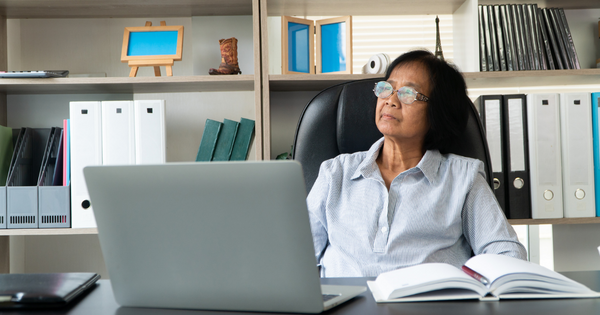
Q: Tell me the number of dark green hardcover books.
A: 3